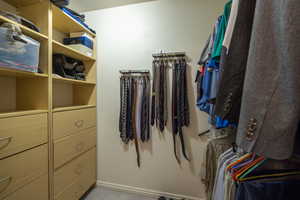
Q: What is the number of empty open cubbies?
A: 2